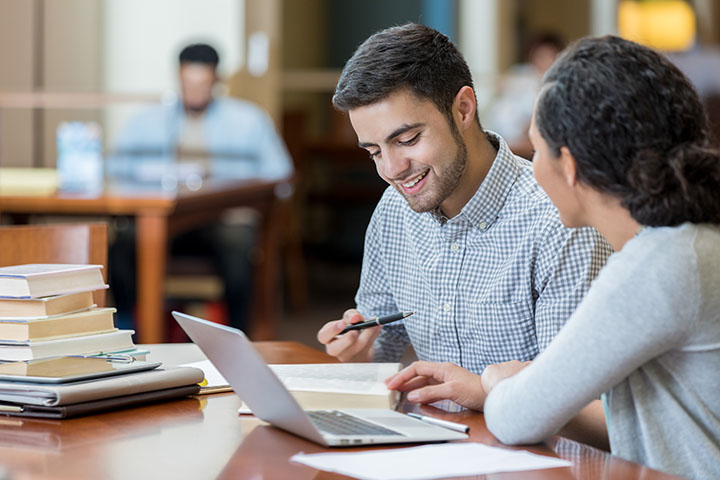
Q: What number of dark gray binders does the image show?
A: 1